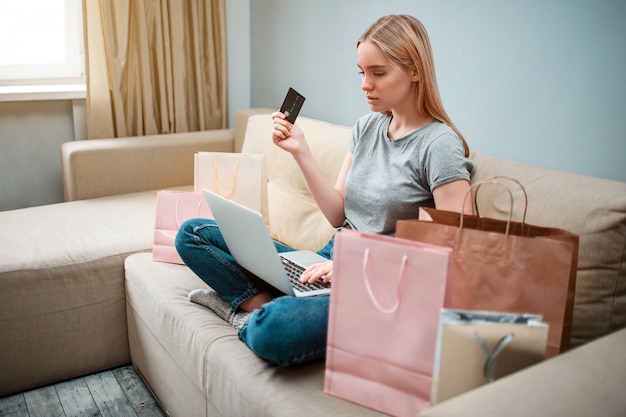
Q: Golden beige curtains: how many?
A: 1